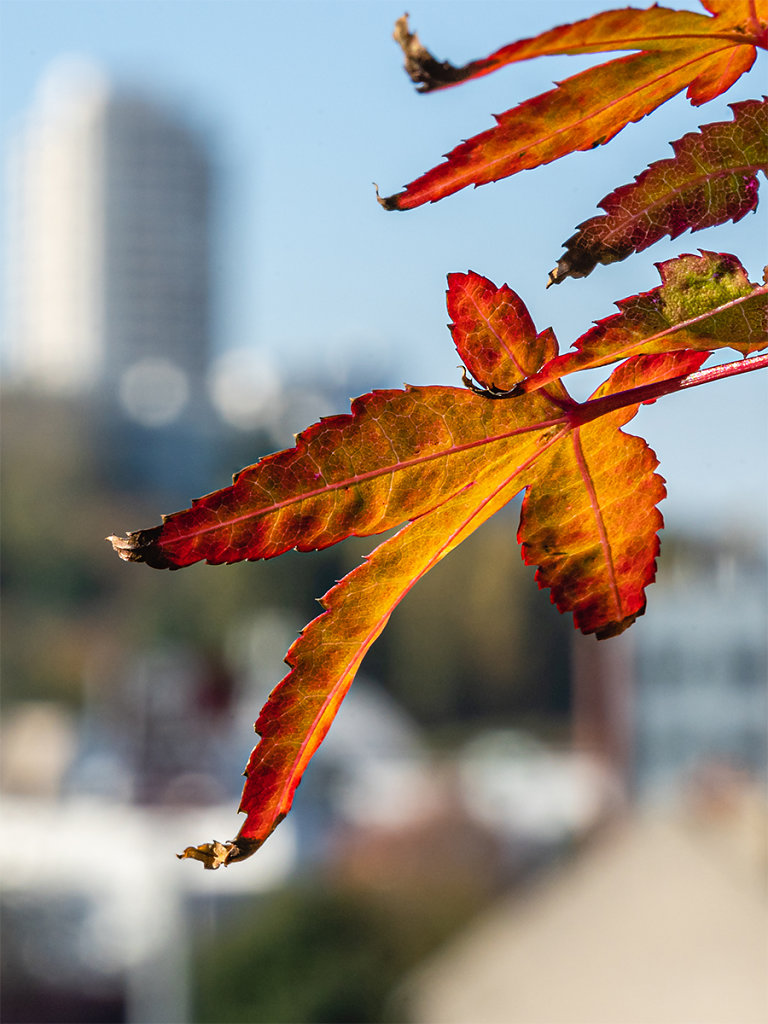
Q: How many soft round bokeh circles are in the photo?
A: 2